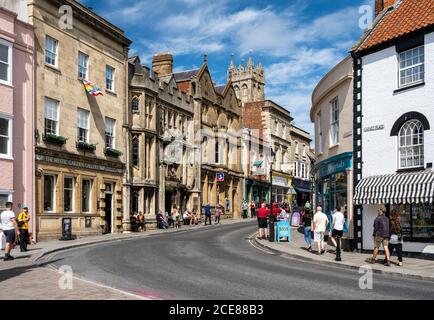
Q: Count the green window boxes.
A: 3